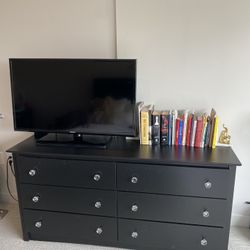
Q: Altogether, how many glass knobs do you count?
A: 12